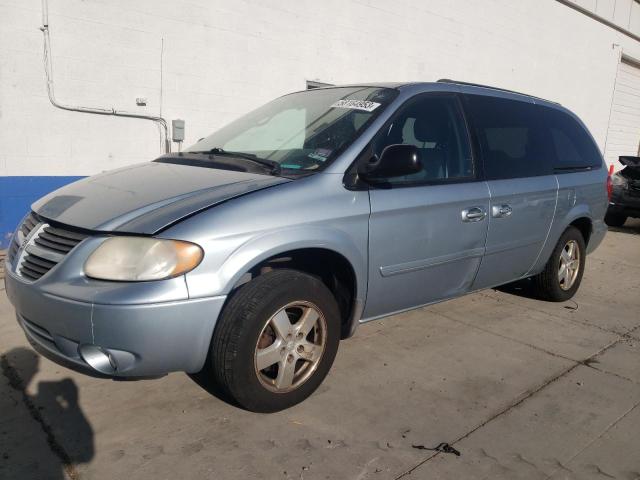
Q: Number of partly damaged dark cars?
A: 1